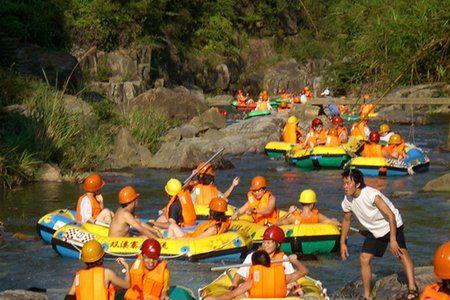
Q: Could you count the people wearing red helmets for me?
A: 5